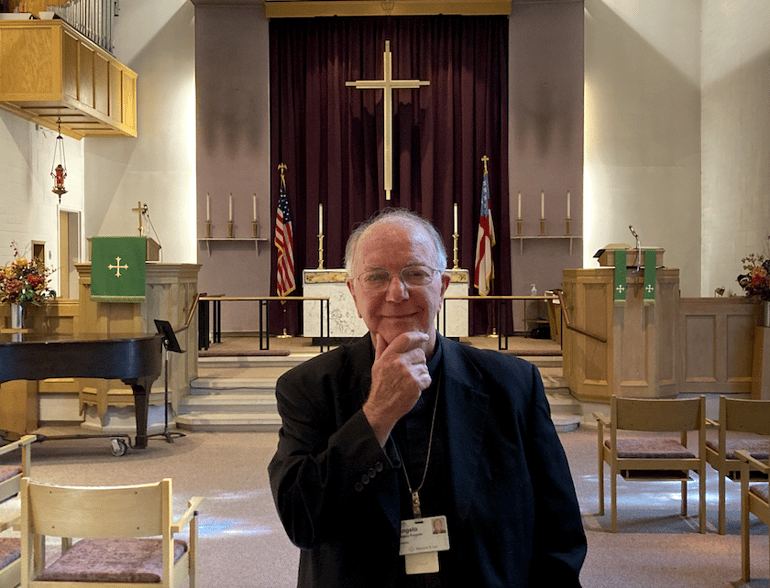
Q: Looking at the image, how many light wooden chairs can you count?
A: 6